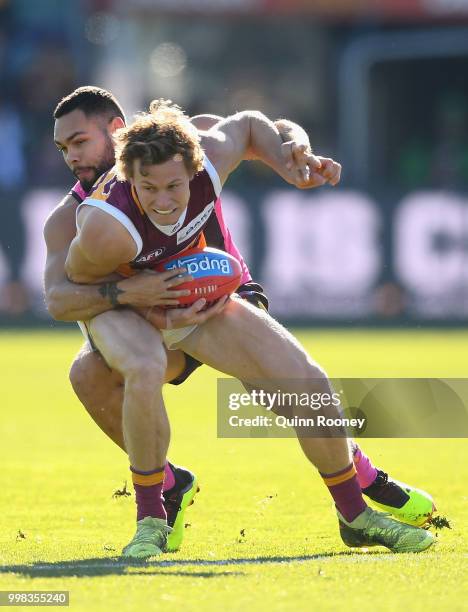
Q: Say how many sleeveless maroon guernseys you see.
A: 1